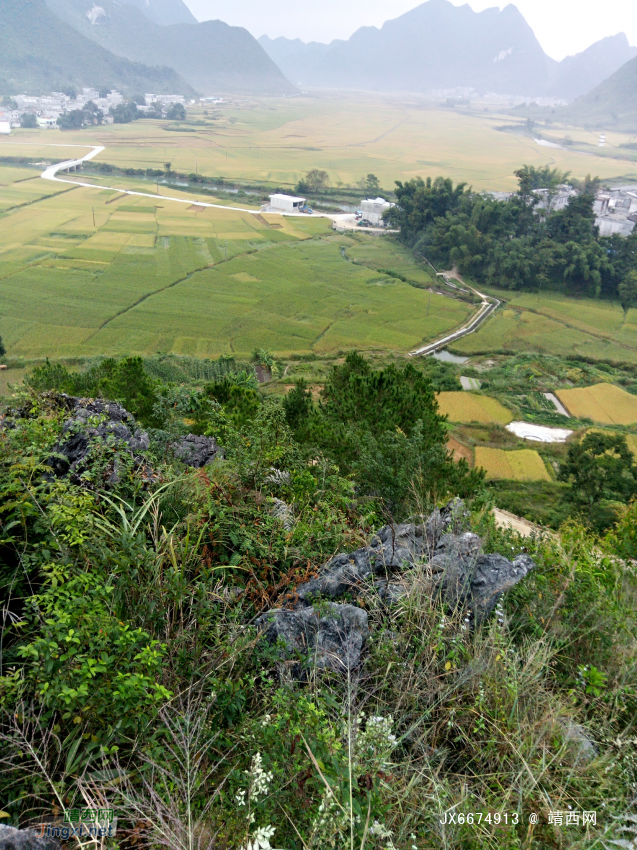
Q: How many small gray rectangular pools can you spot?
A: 2